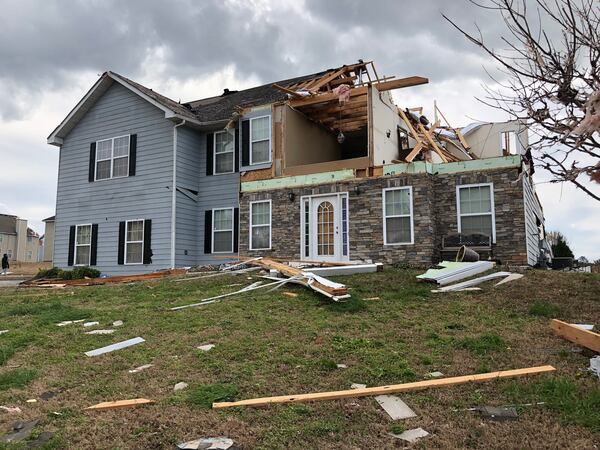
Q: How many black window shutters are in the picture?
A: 11